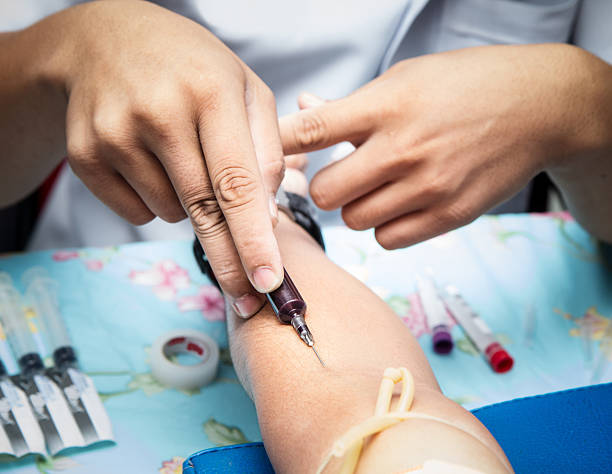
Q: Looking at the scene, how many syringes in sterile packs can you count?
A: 3